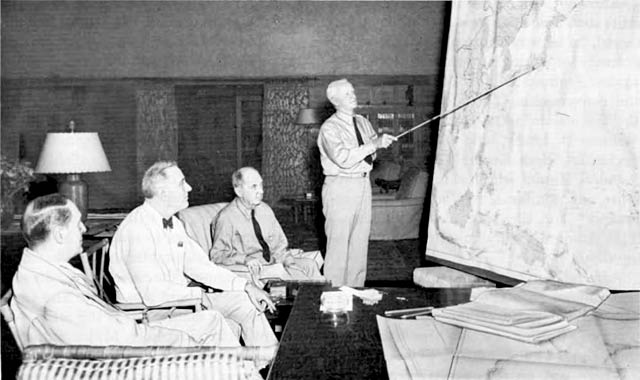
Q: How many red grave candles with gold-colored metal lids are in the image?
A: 0